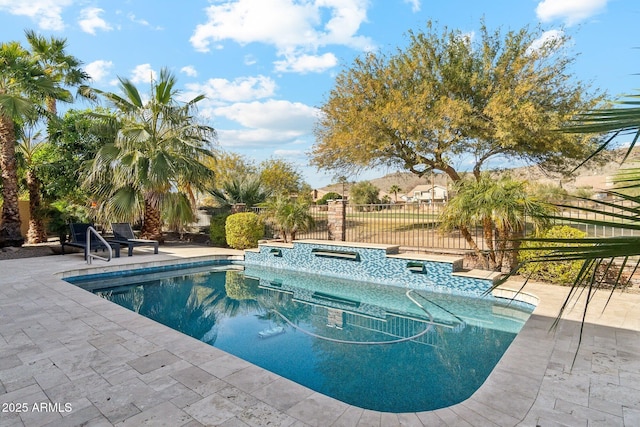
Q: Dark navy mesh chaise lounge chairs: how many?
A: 2